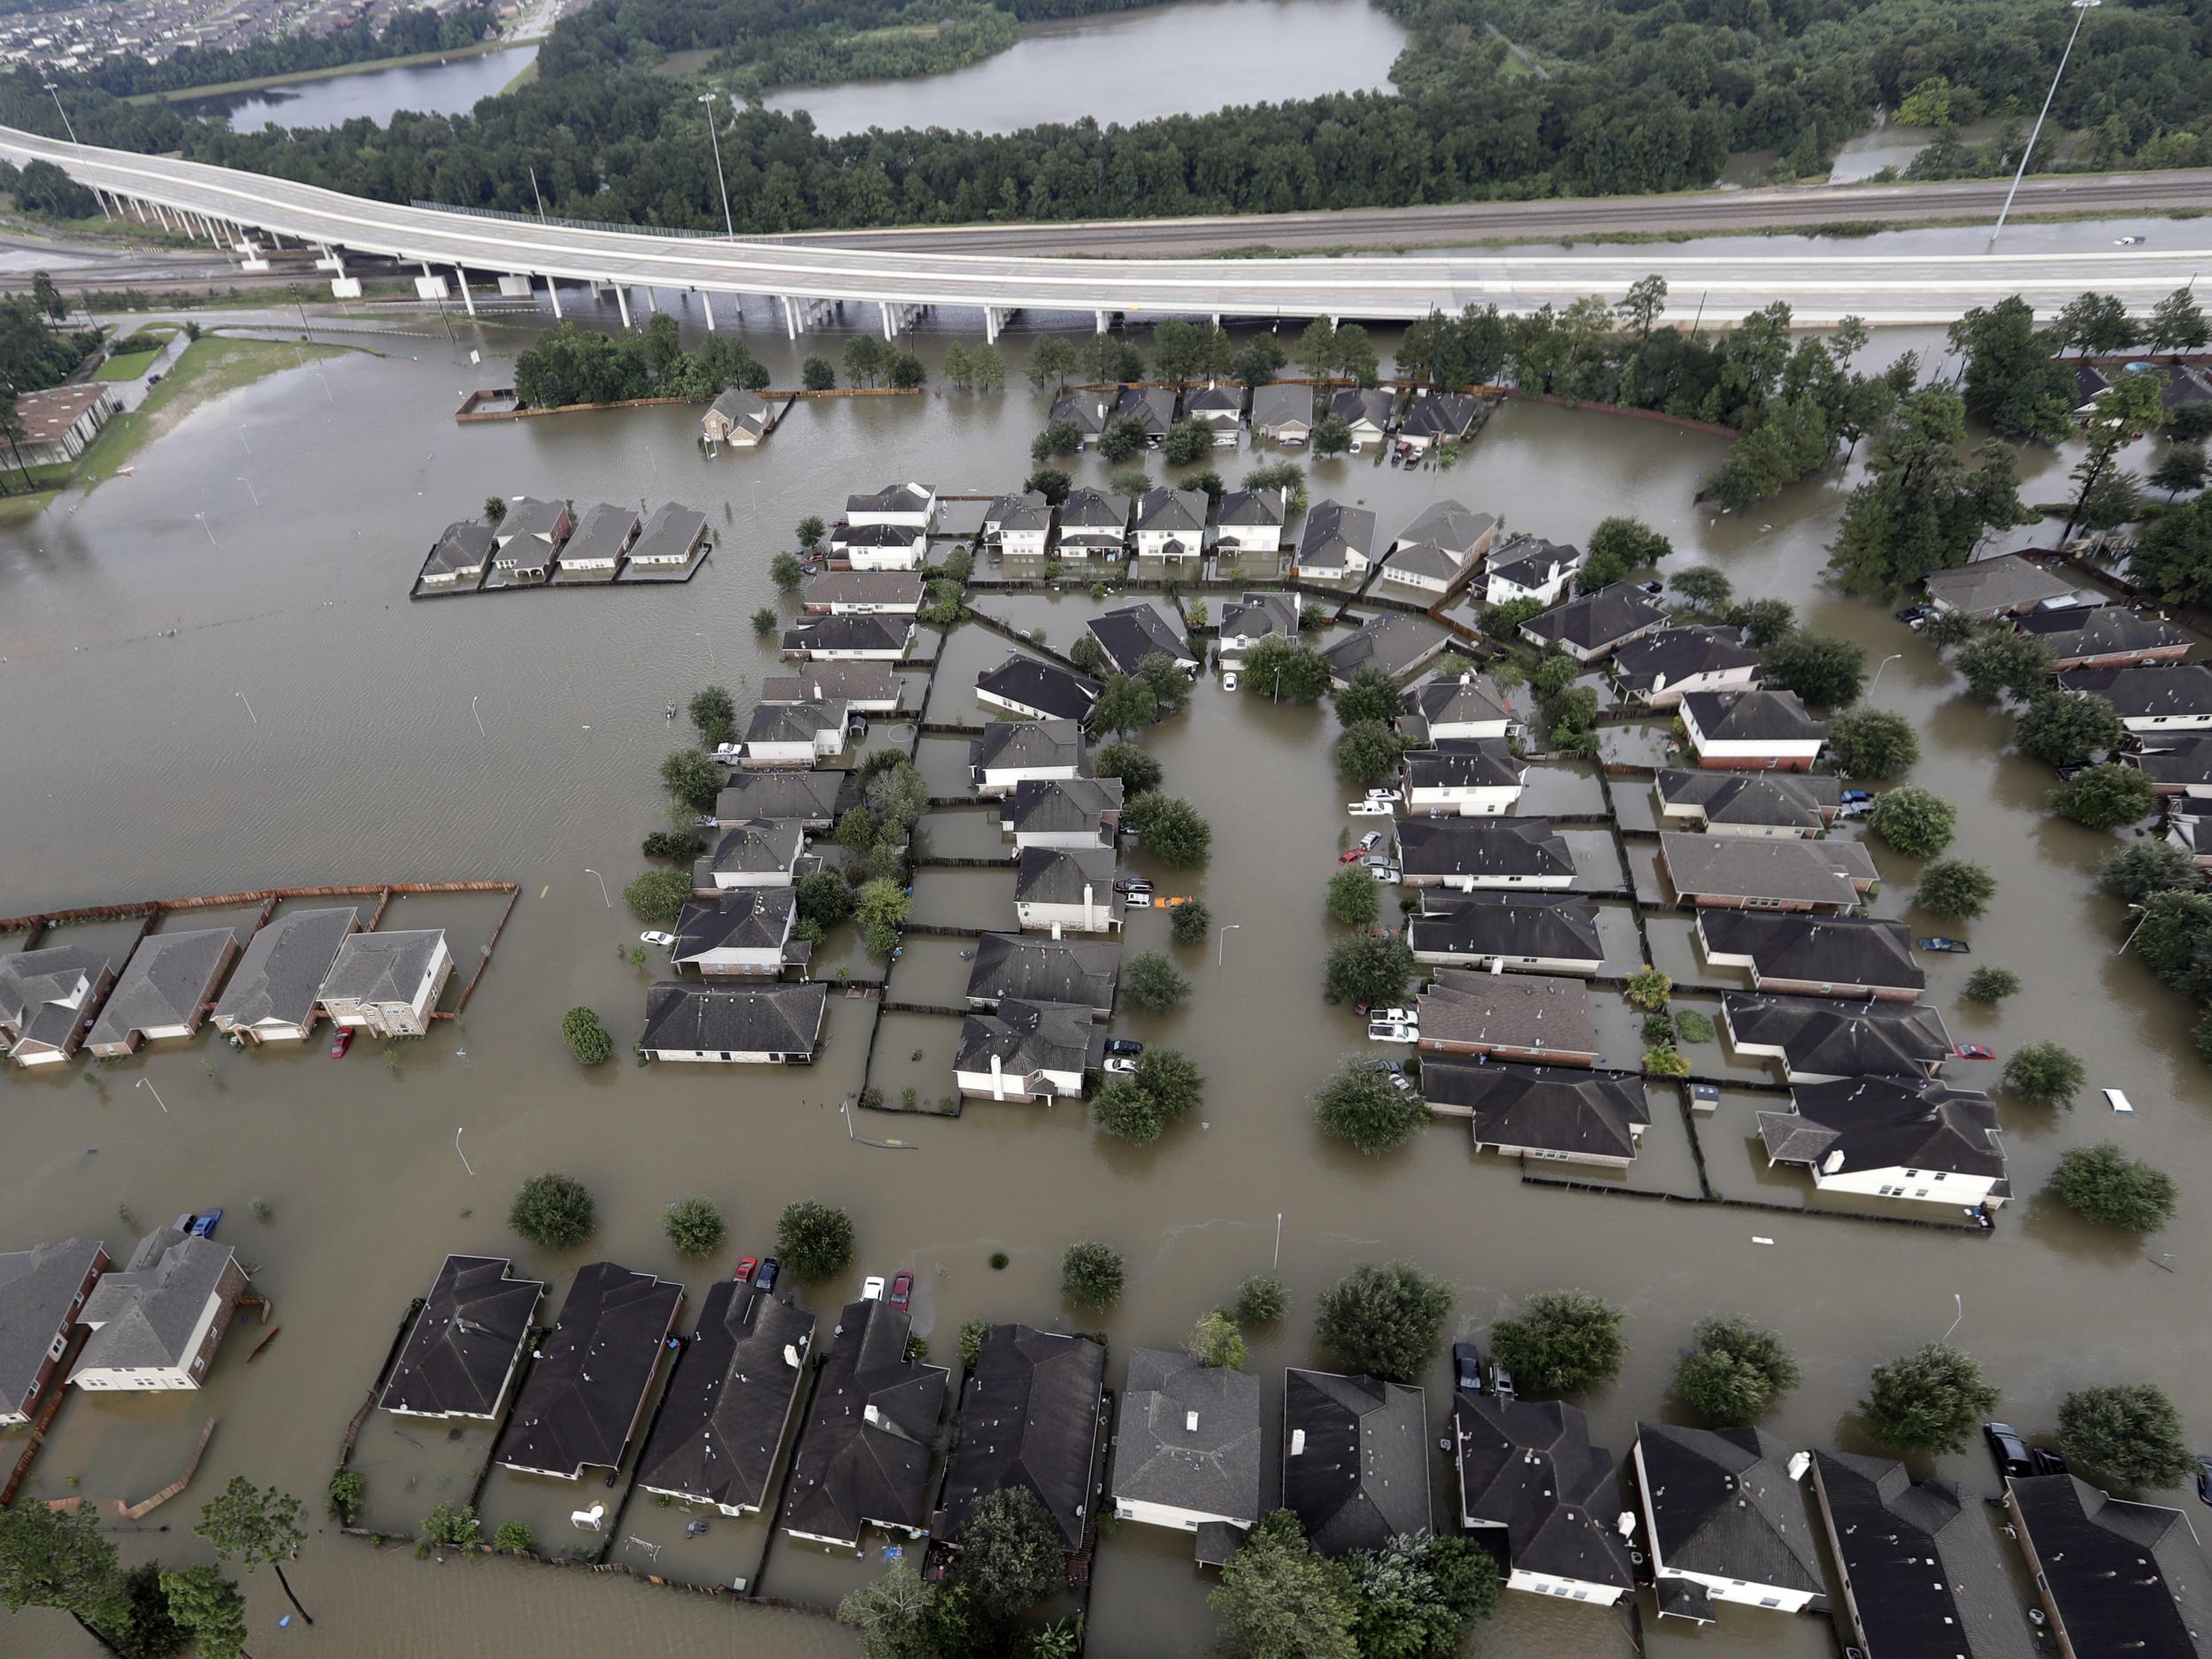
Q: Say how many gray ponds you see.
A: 2